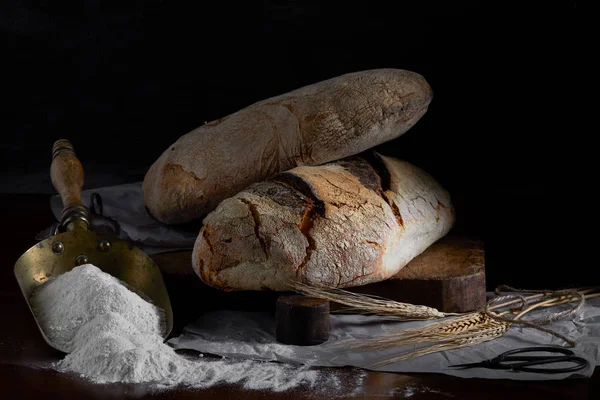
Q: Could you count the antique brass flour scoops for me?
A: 1